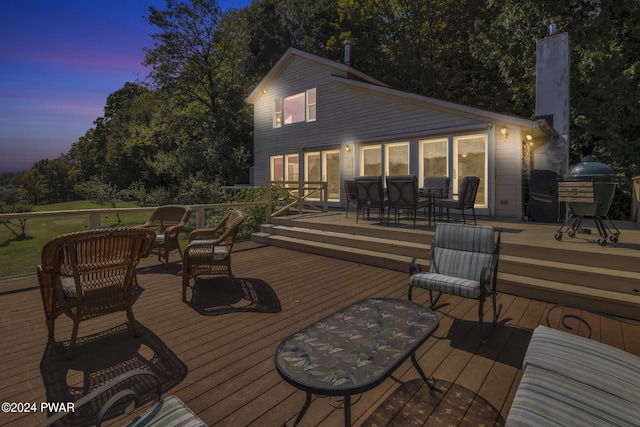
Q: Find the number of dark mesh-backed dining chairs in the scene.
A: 5